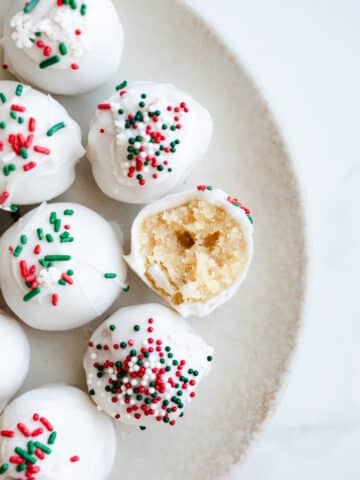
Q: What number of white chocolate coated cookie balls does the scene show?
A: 8